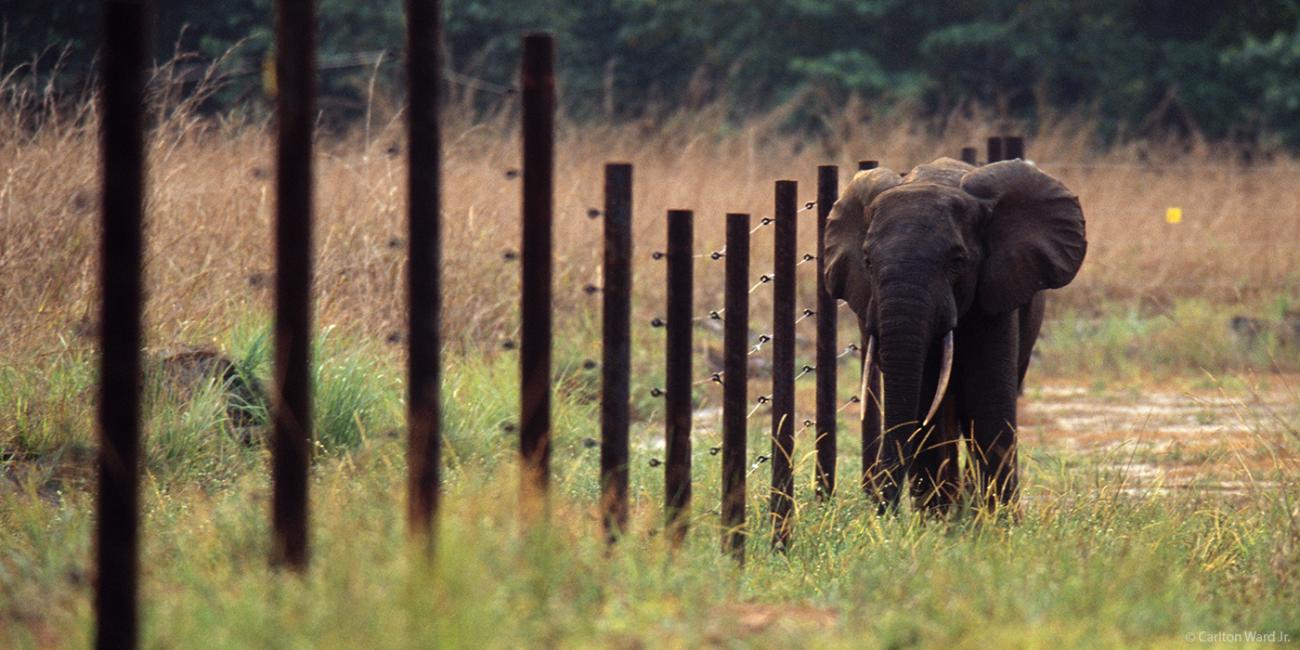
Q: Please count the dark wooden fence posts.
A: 13